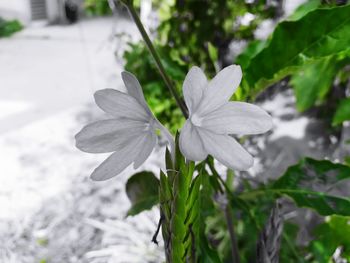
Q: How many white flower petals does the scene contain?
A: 10